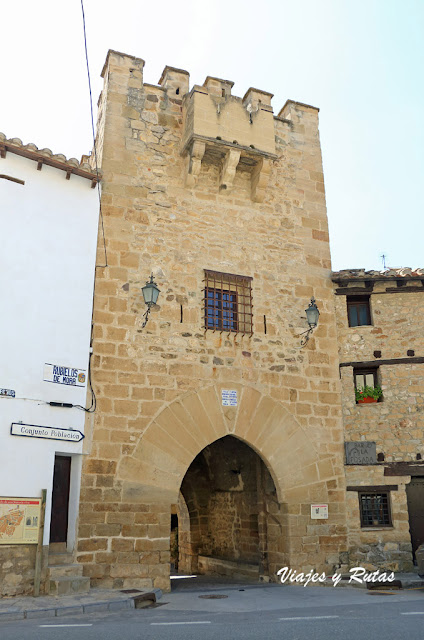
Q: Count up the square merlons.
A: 5